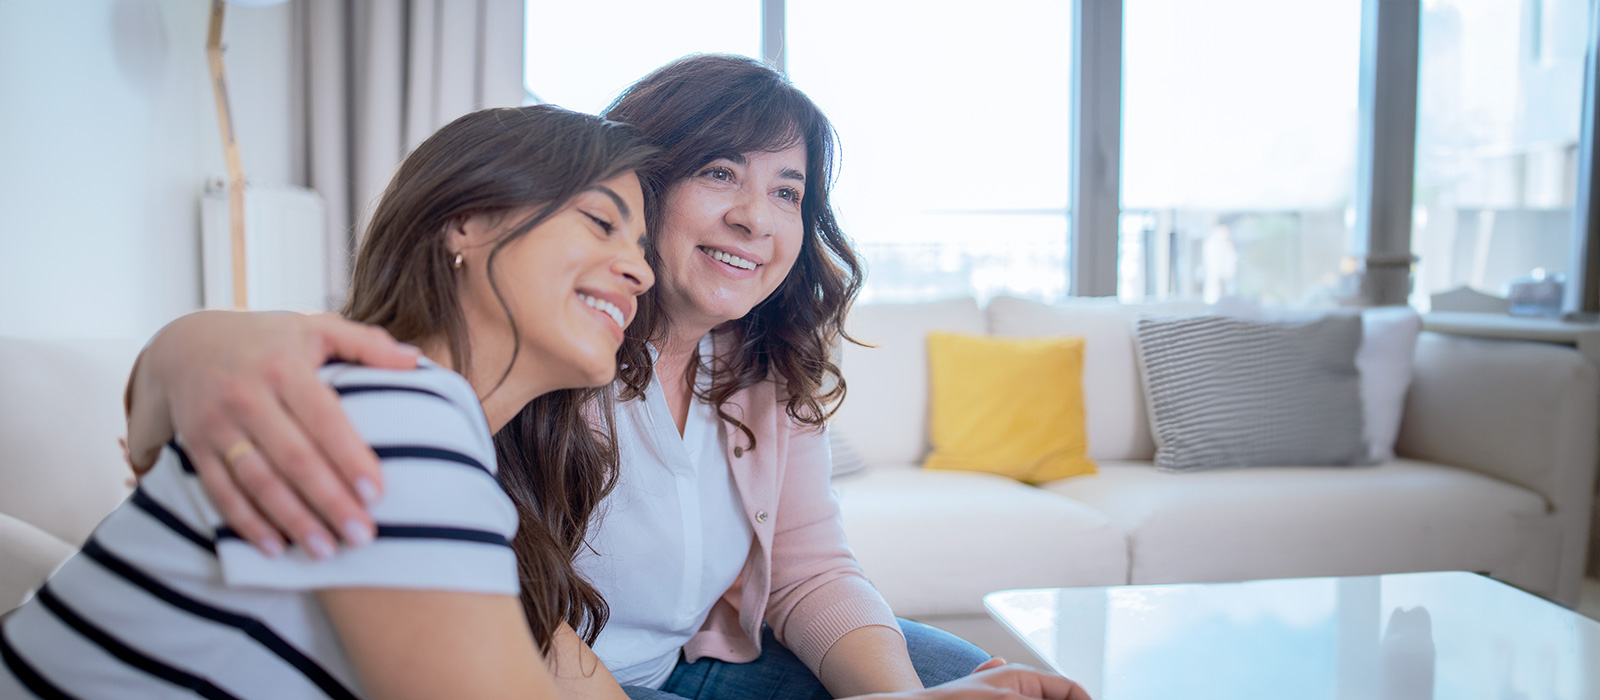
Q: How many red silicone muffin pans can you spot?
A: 0